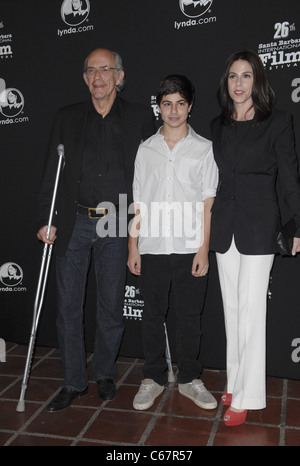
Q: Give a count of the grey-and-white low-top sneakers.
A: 2